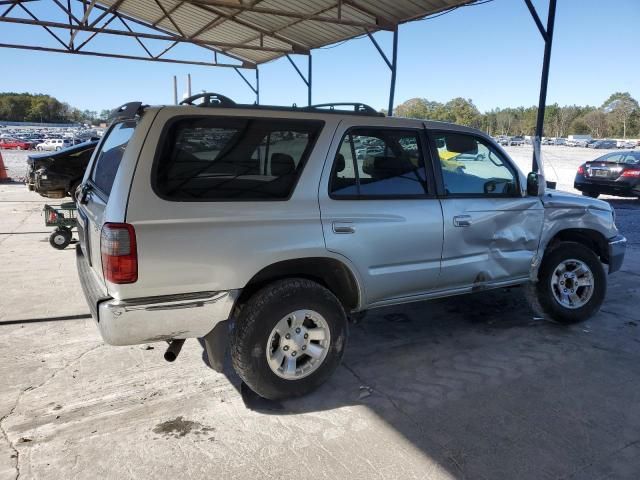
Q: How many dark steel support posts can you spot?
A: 4